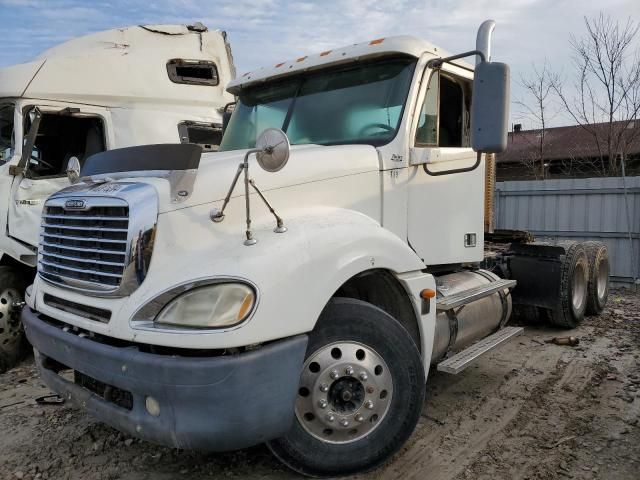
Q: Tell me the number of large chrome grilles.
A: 1